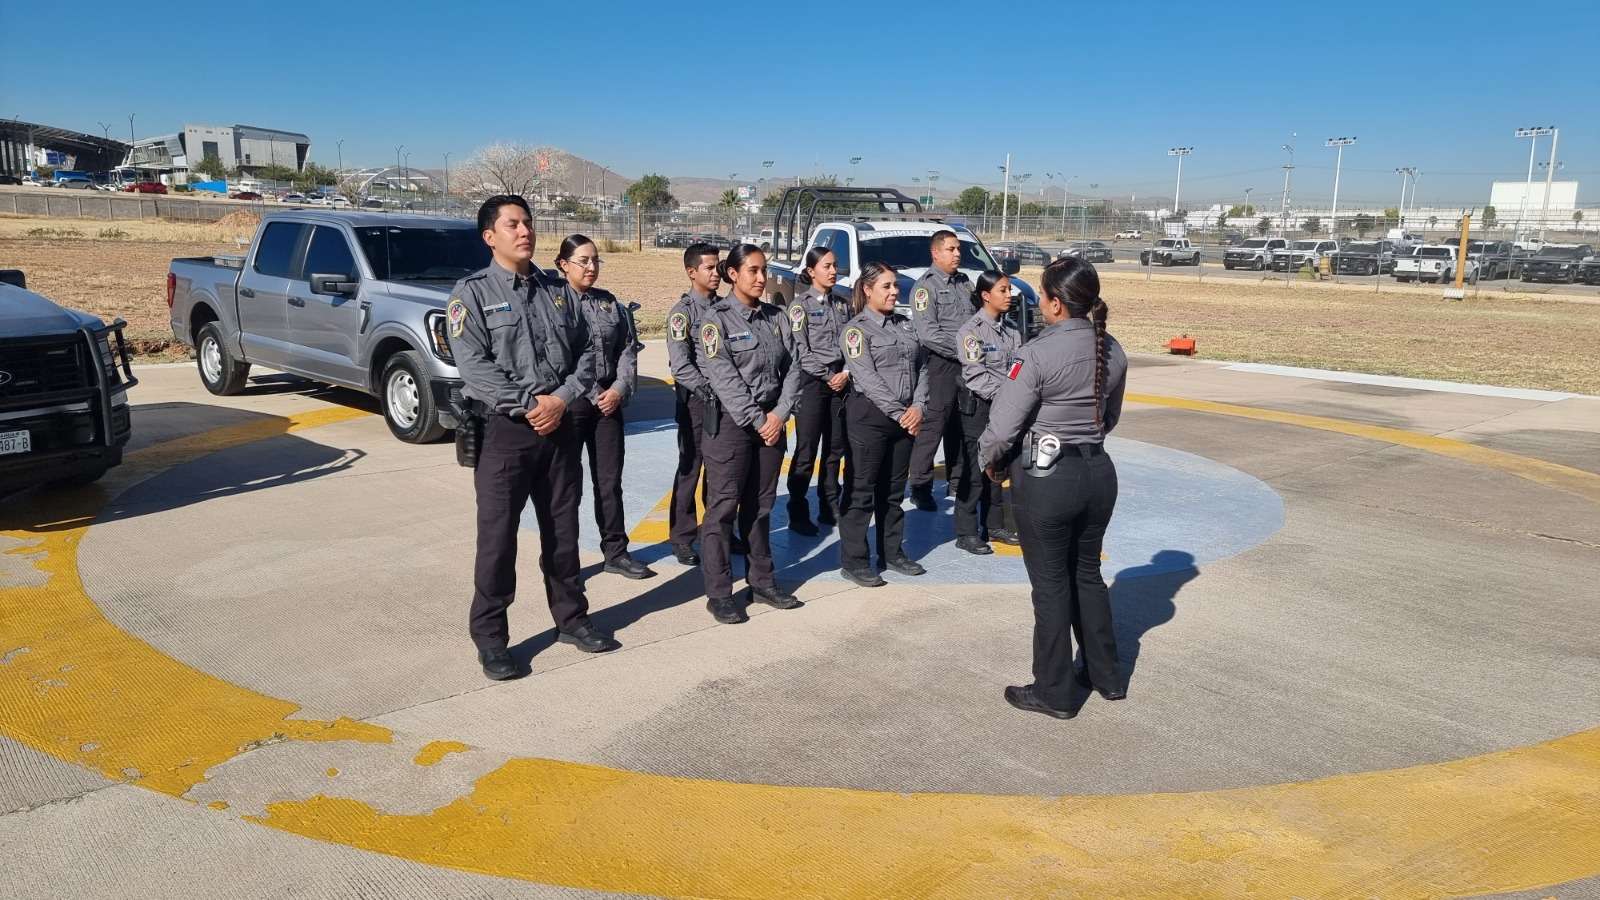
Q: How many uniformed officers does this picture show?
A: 9